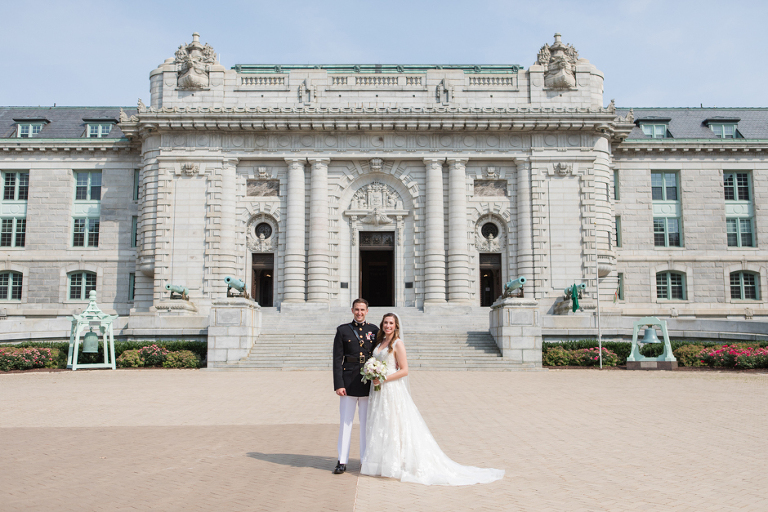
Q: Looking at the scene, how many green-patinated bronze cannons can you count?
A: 4